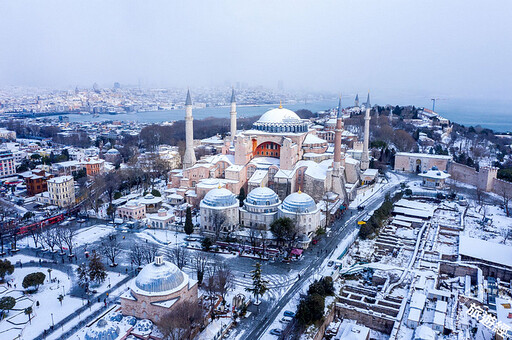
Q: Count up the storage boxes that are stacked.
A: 0